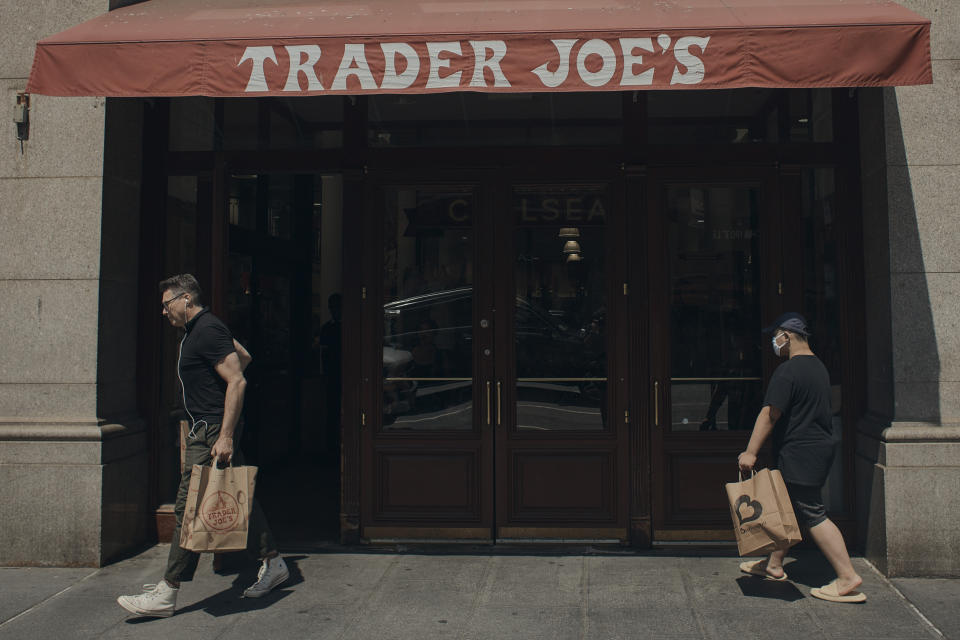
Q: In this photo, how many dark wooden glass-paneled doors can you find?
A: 3